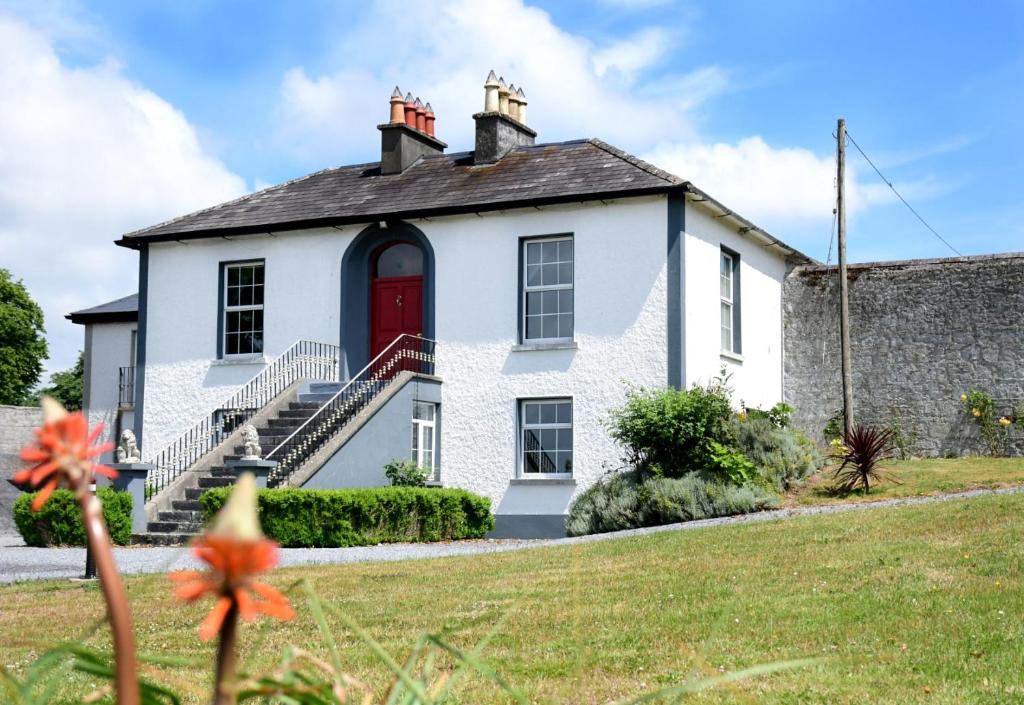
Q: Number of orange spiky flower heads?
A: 2